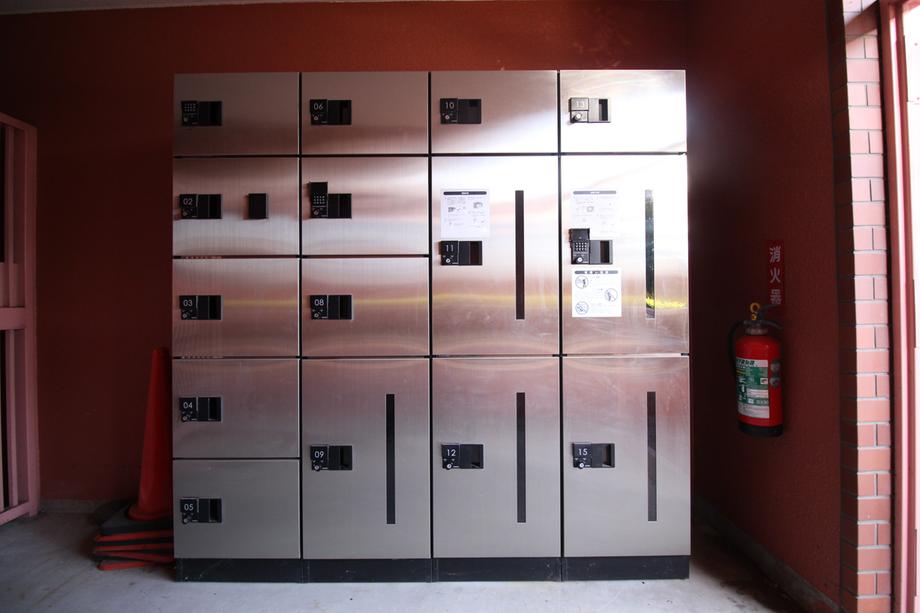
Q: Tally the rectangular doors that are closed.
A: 15